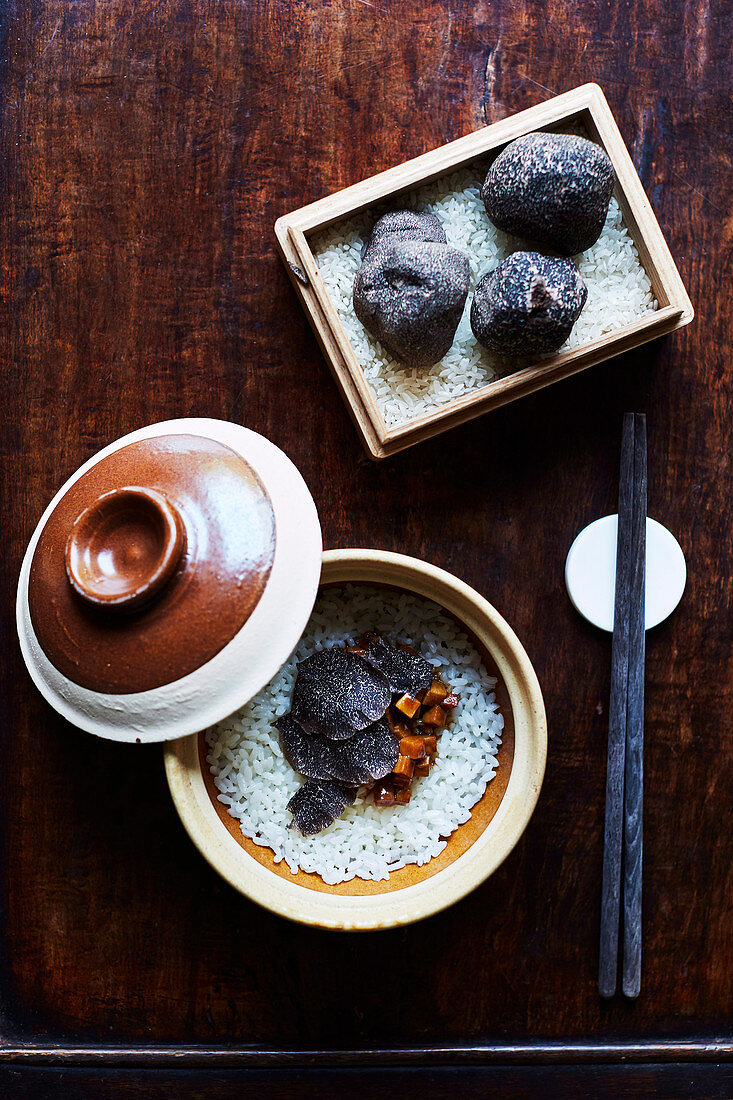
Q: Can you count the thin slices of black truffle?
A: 5